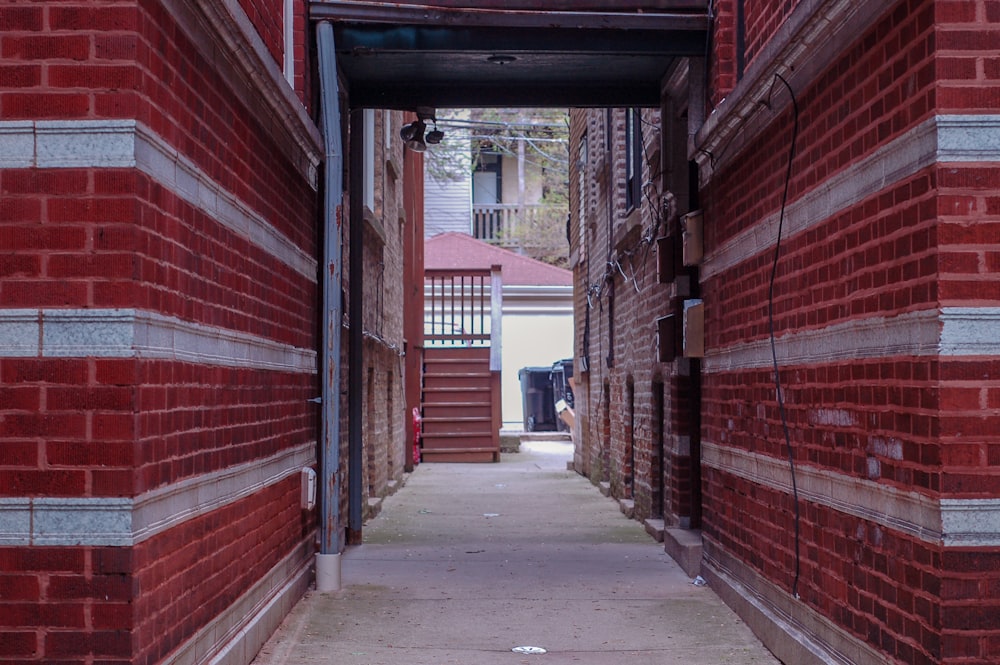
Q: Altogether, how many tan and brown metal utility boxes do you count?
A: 4